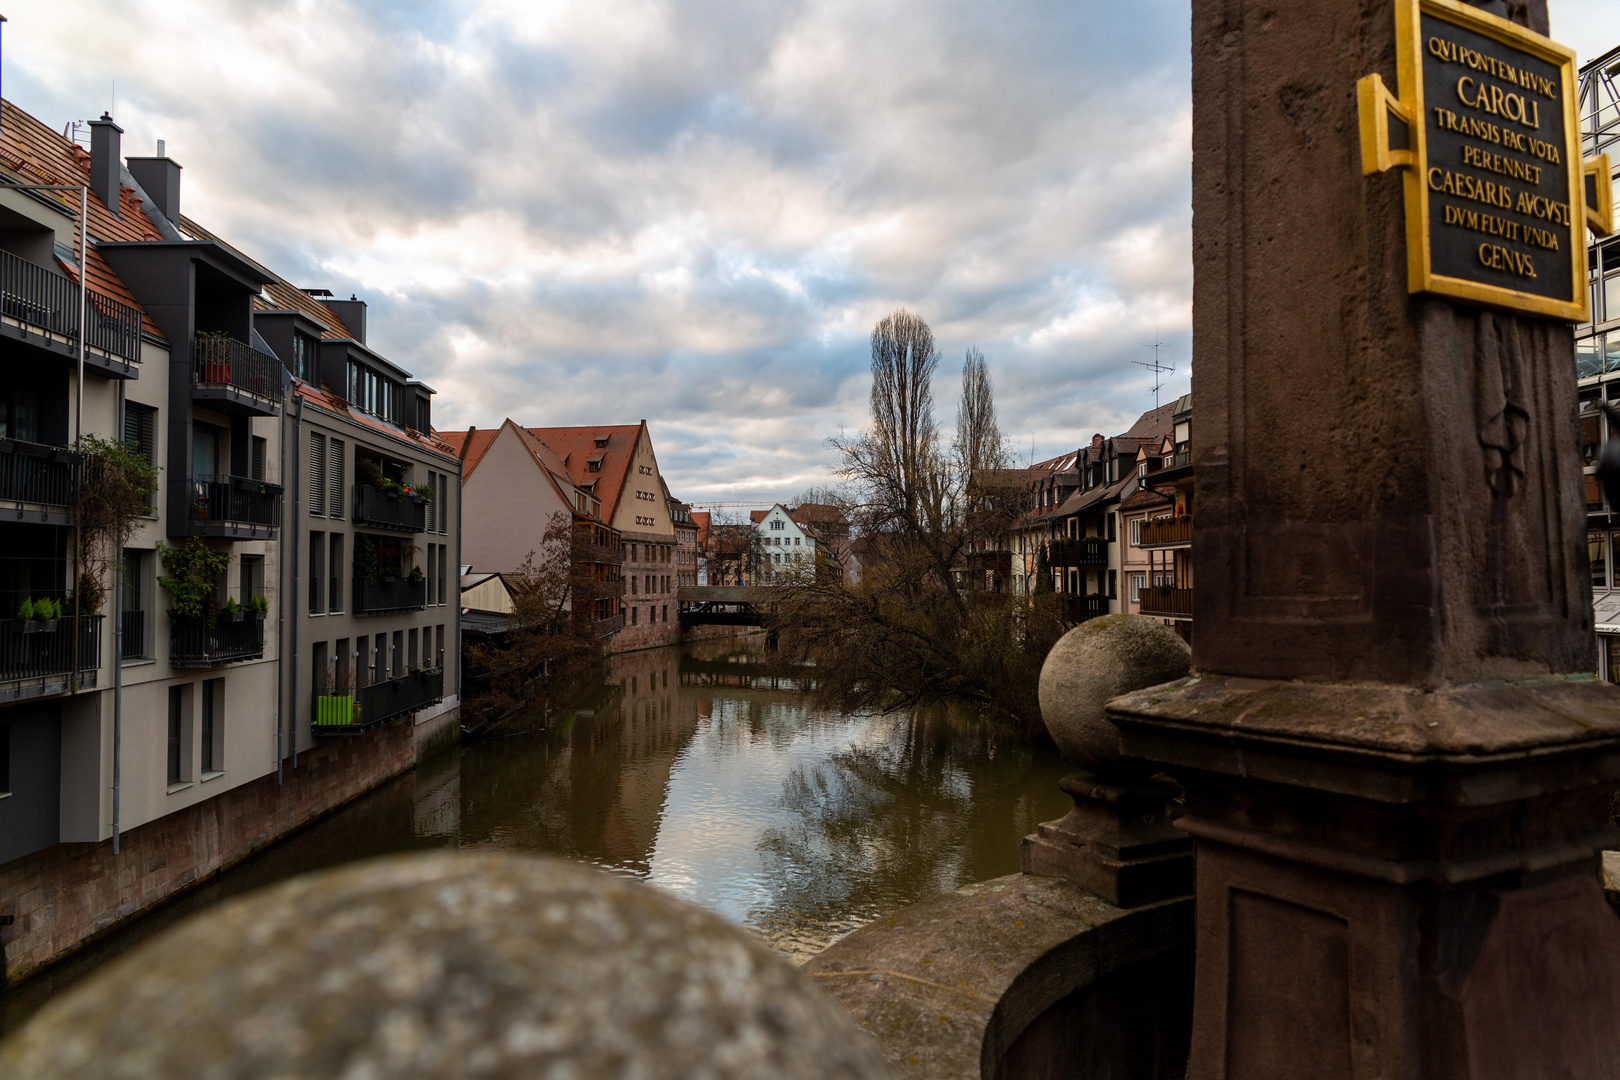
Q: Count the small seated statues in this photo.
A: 0